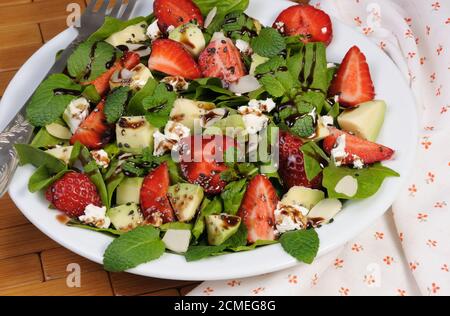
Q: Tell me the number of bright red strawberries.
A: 13